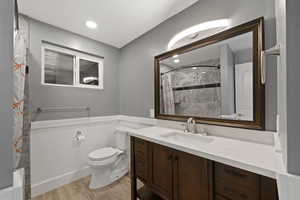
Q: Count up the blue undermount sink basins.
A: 0